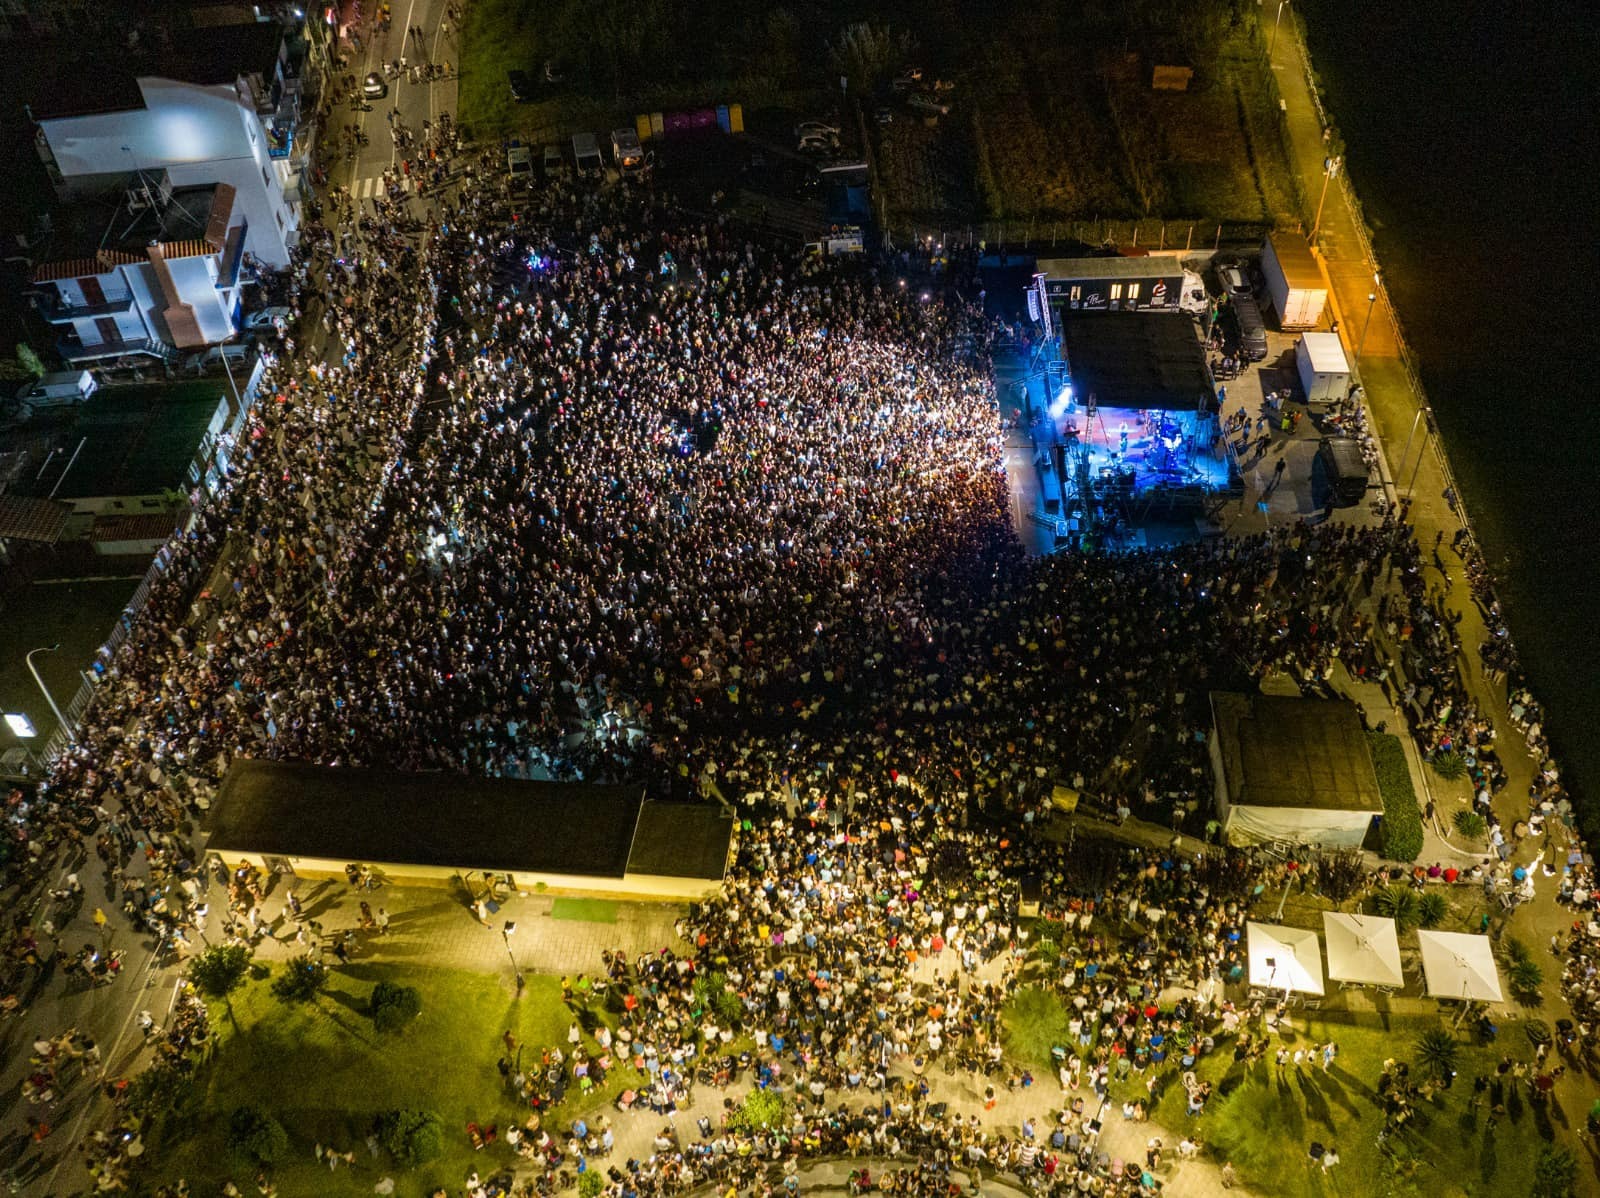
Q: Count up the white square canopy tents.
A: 3